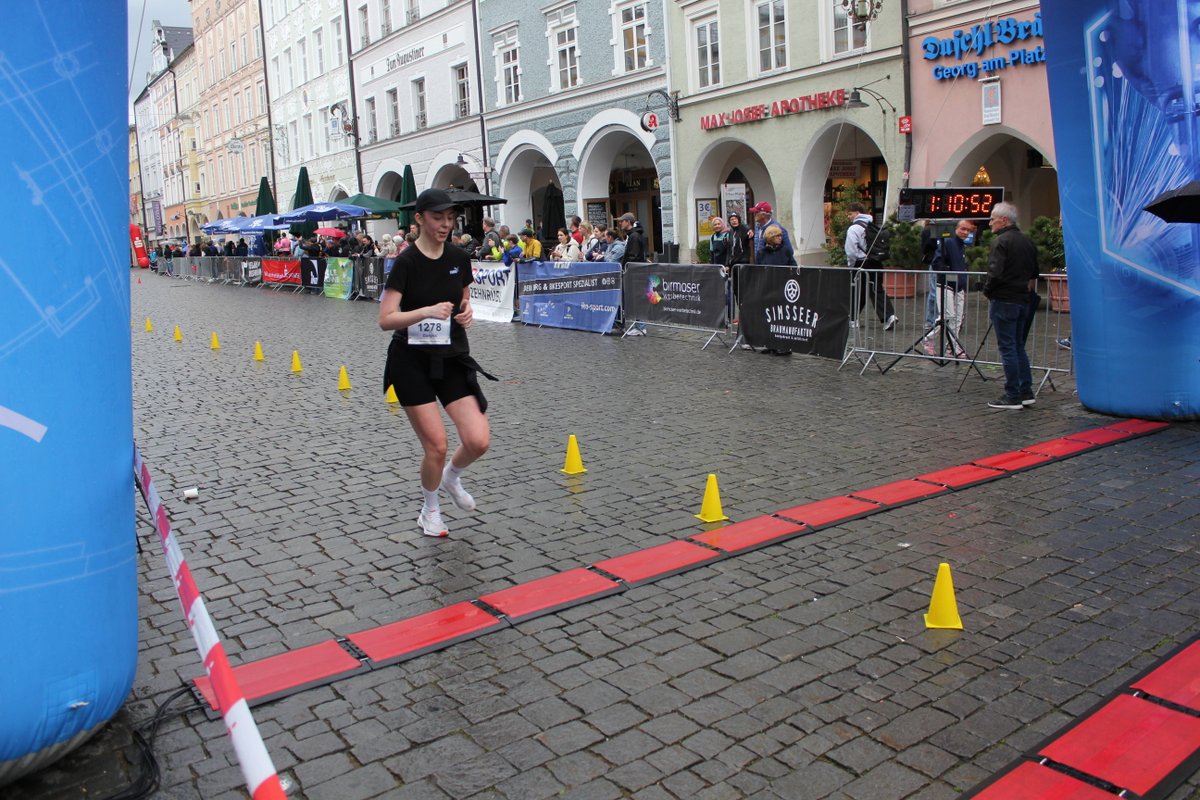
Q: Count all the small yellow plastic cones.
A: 10